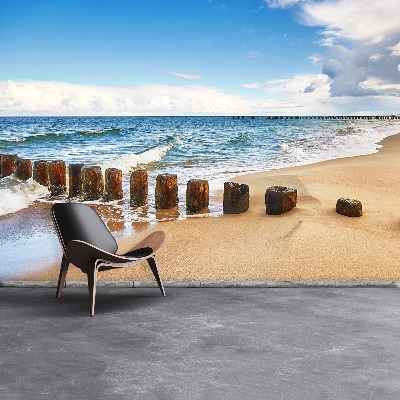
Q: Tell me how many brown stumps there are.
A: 13